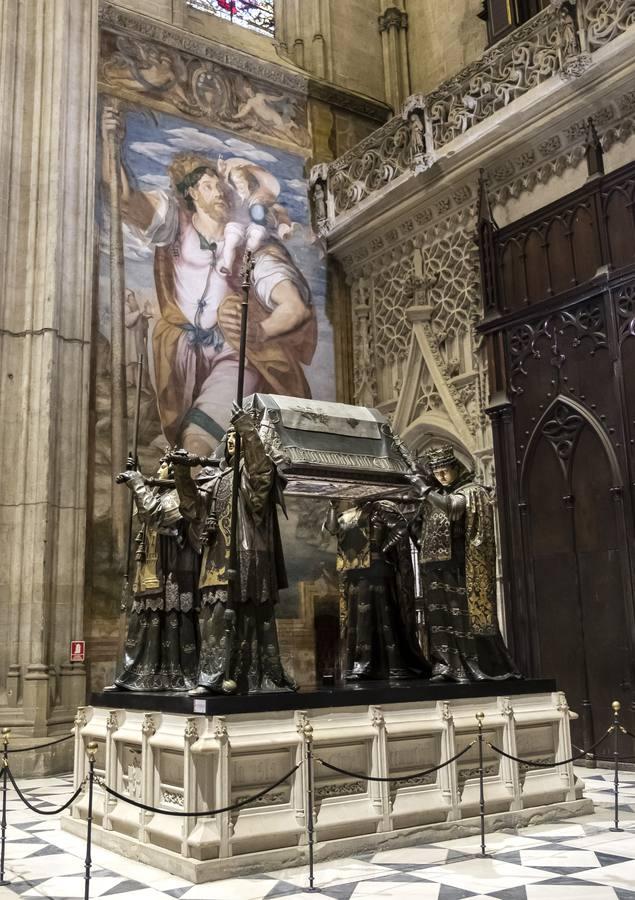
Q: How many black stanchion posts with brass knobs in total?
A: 5